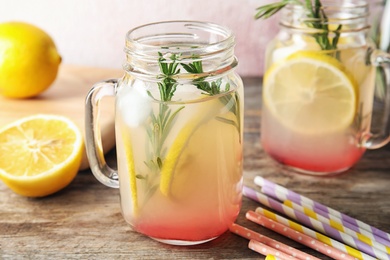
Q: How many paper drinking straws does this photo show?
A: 9